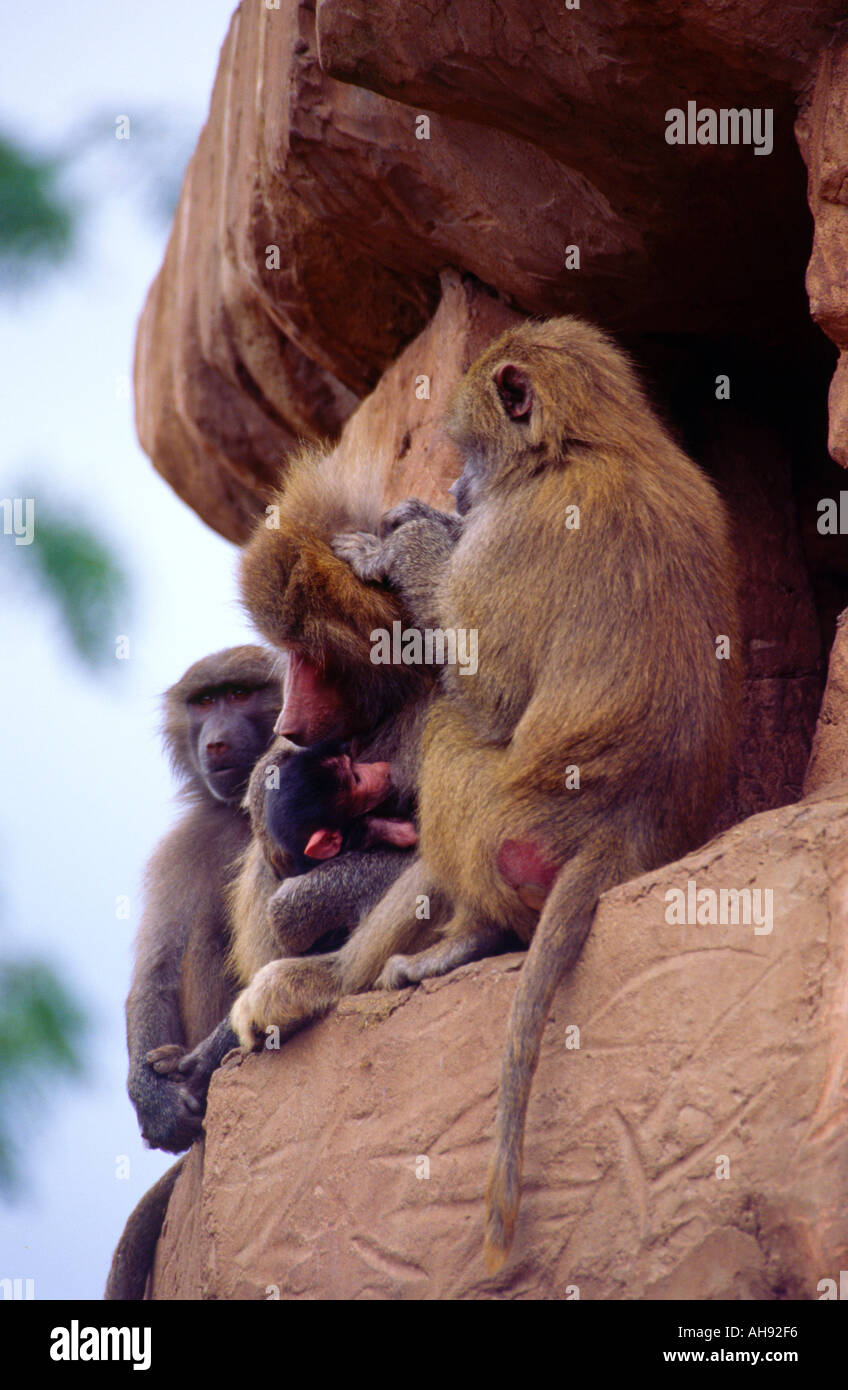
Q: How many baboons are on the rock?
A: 4